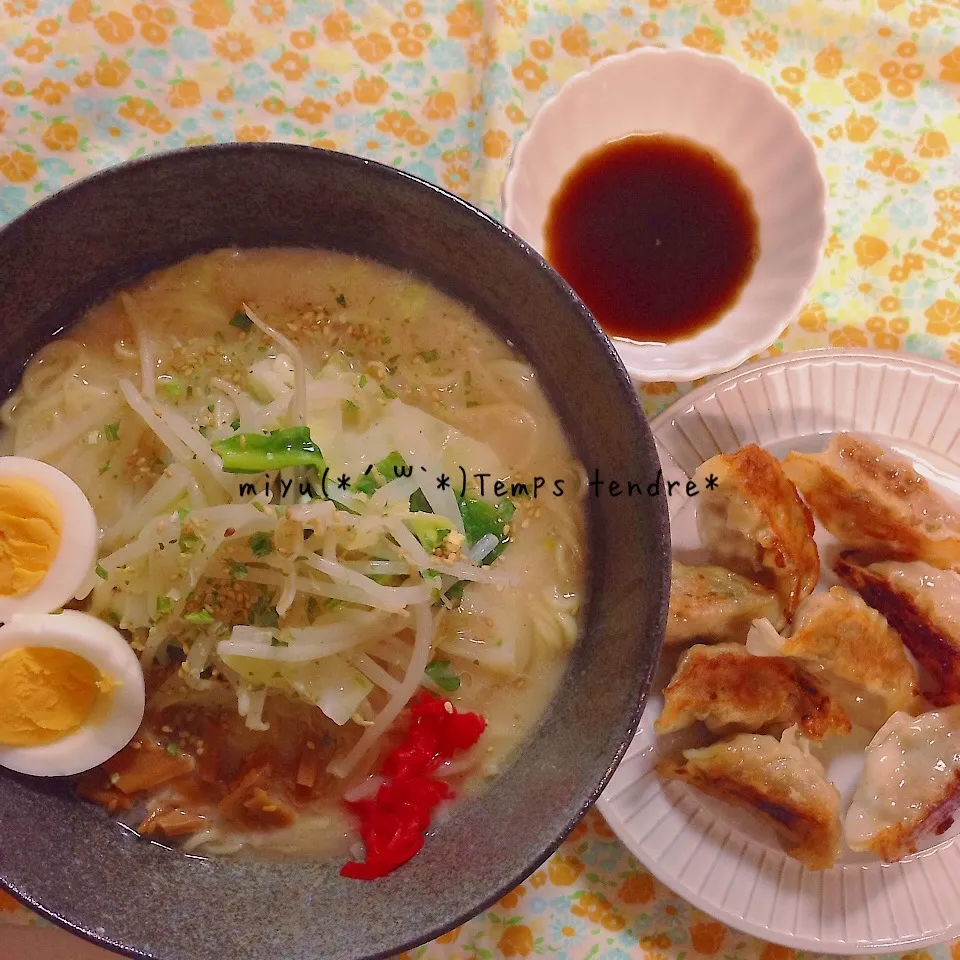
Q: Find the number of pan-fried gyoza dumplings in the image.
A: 8